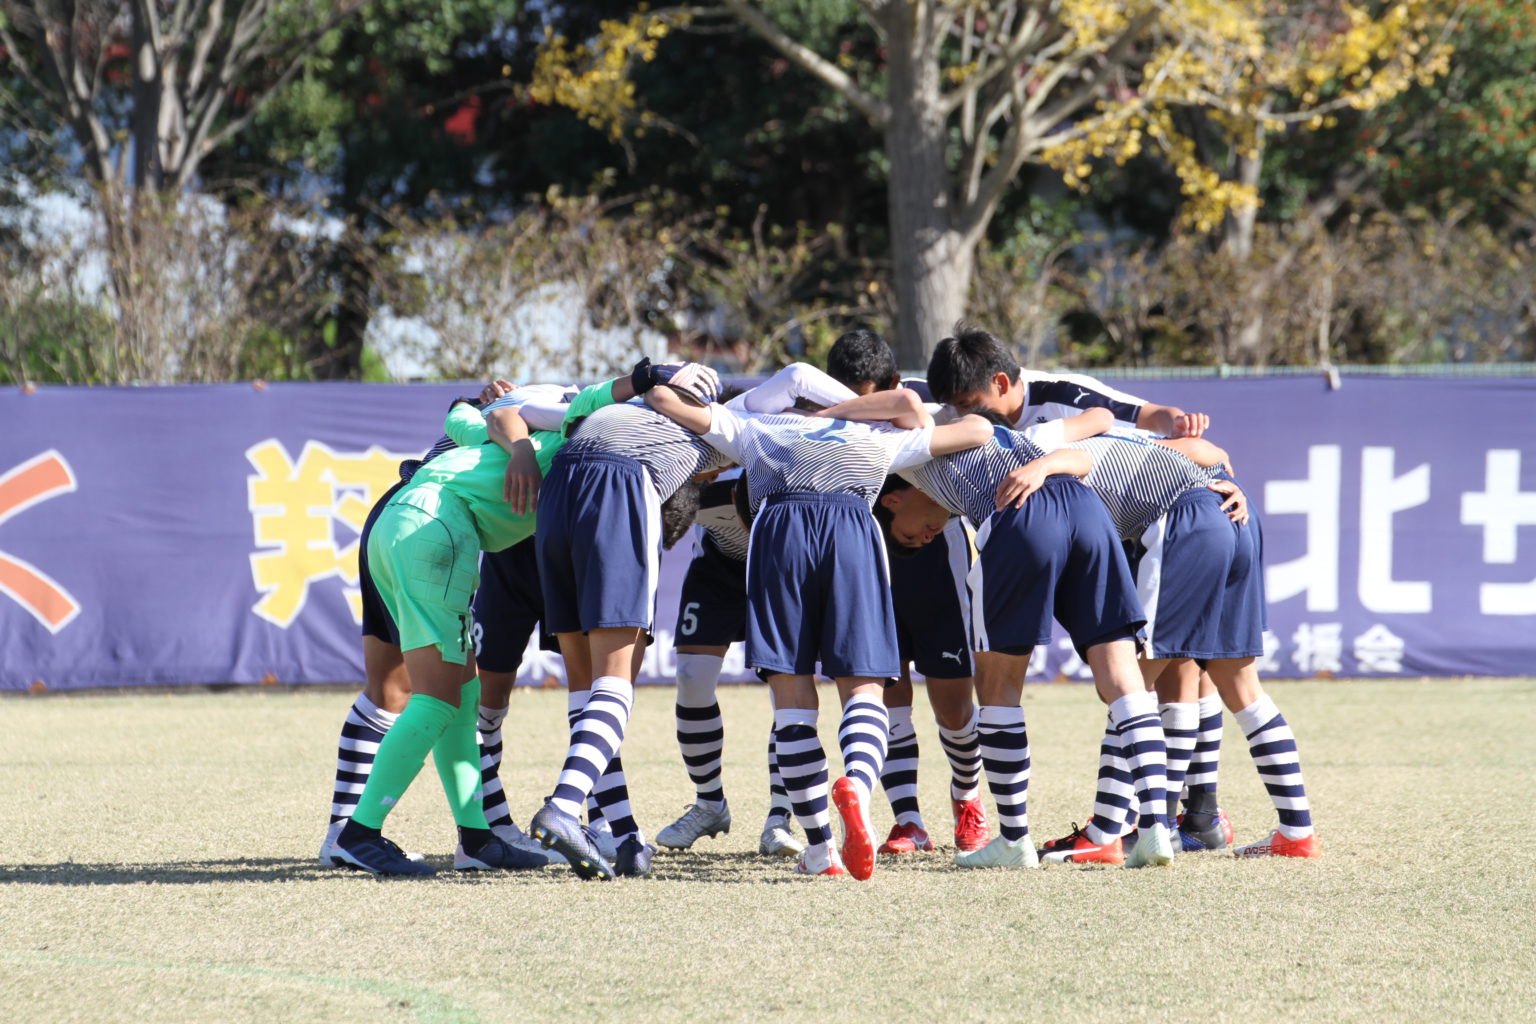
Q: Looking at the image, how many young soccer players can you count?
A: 11